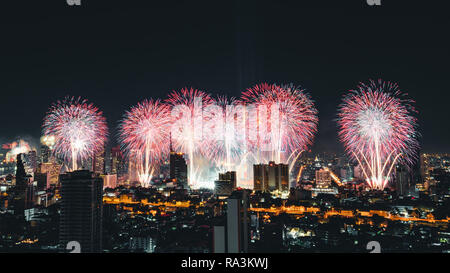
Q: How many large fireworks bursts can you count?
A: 6